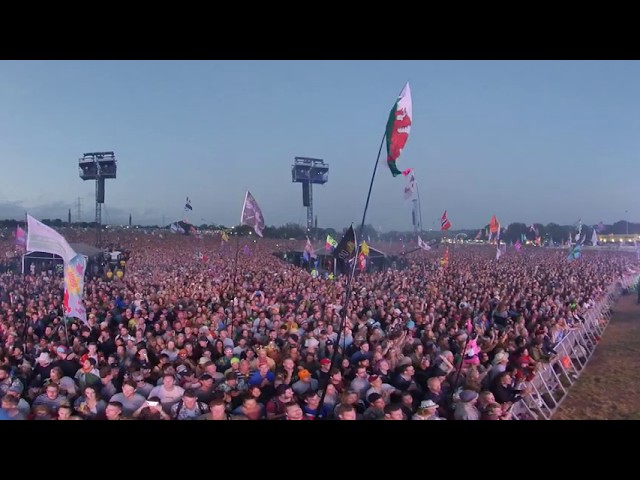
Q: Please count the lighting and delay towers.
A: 2